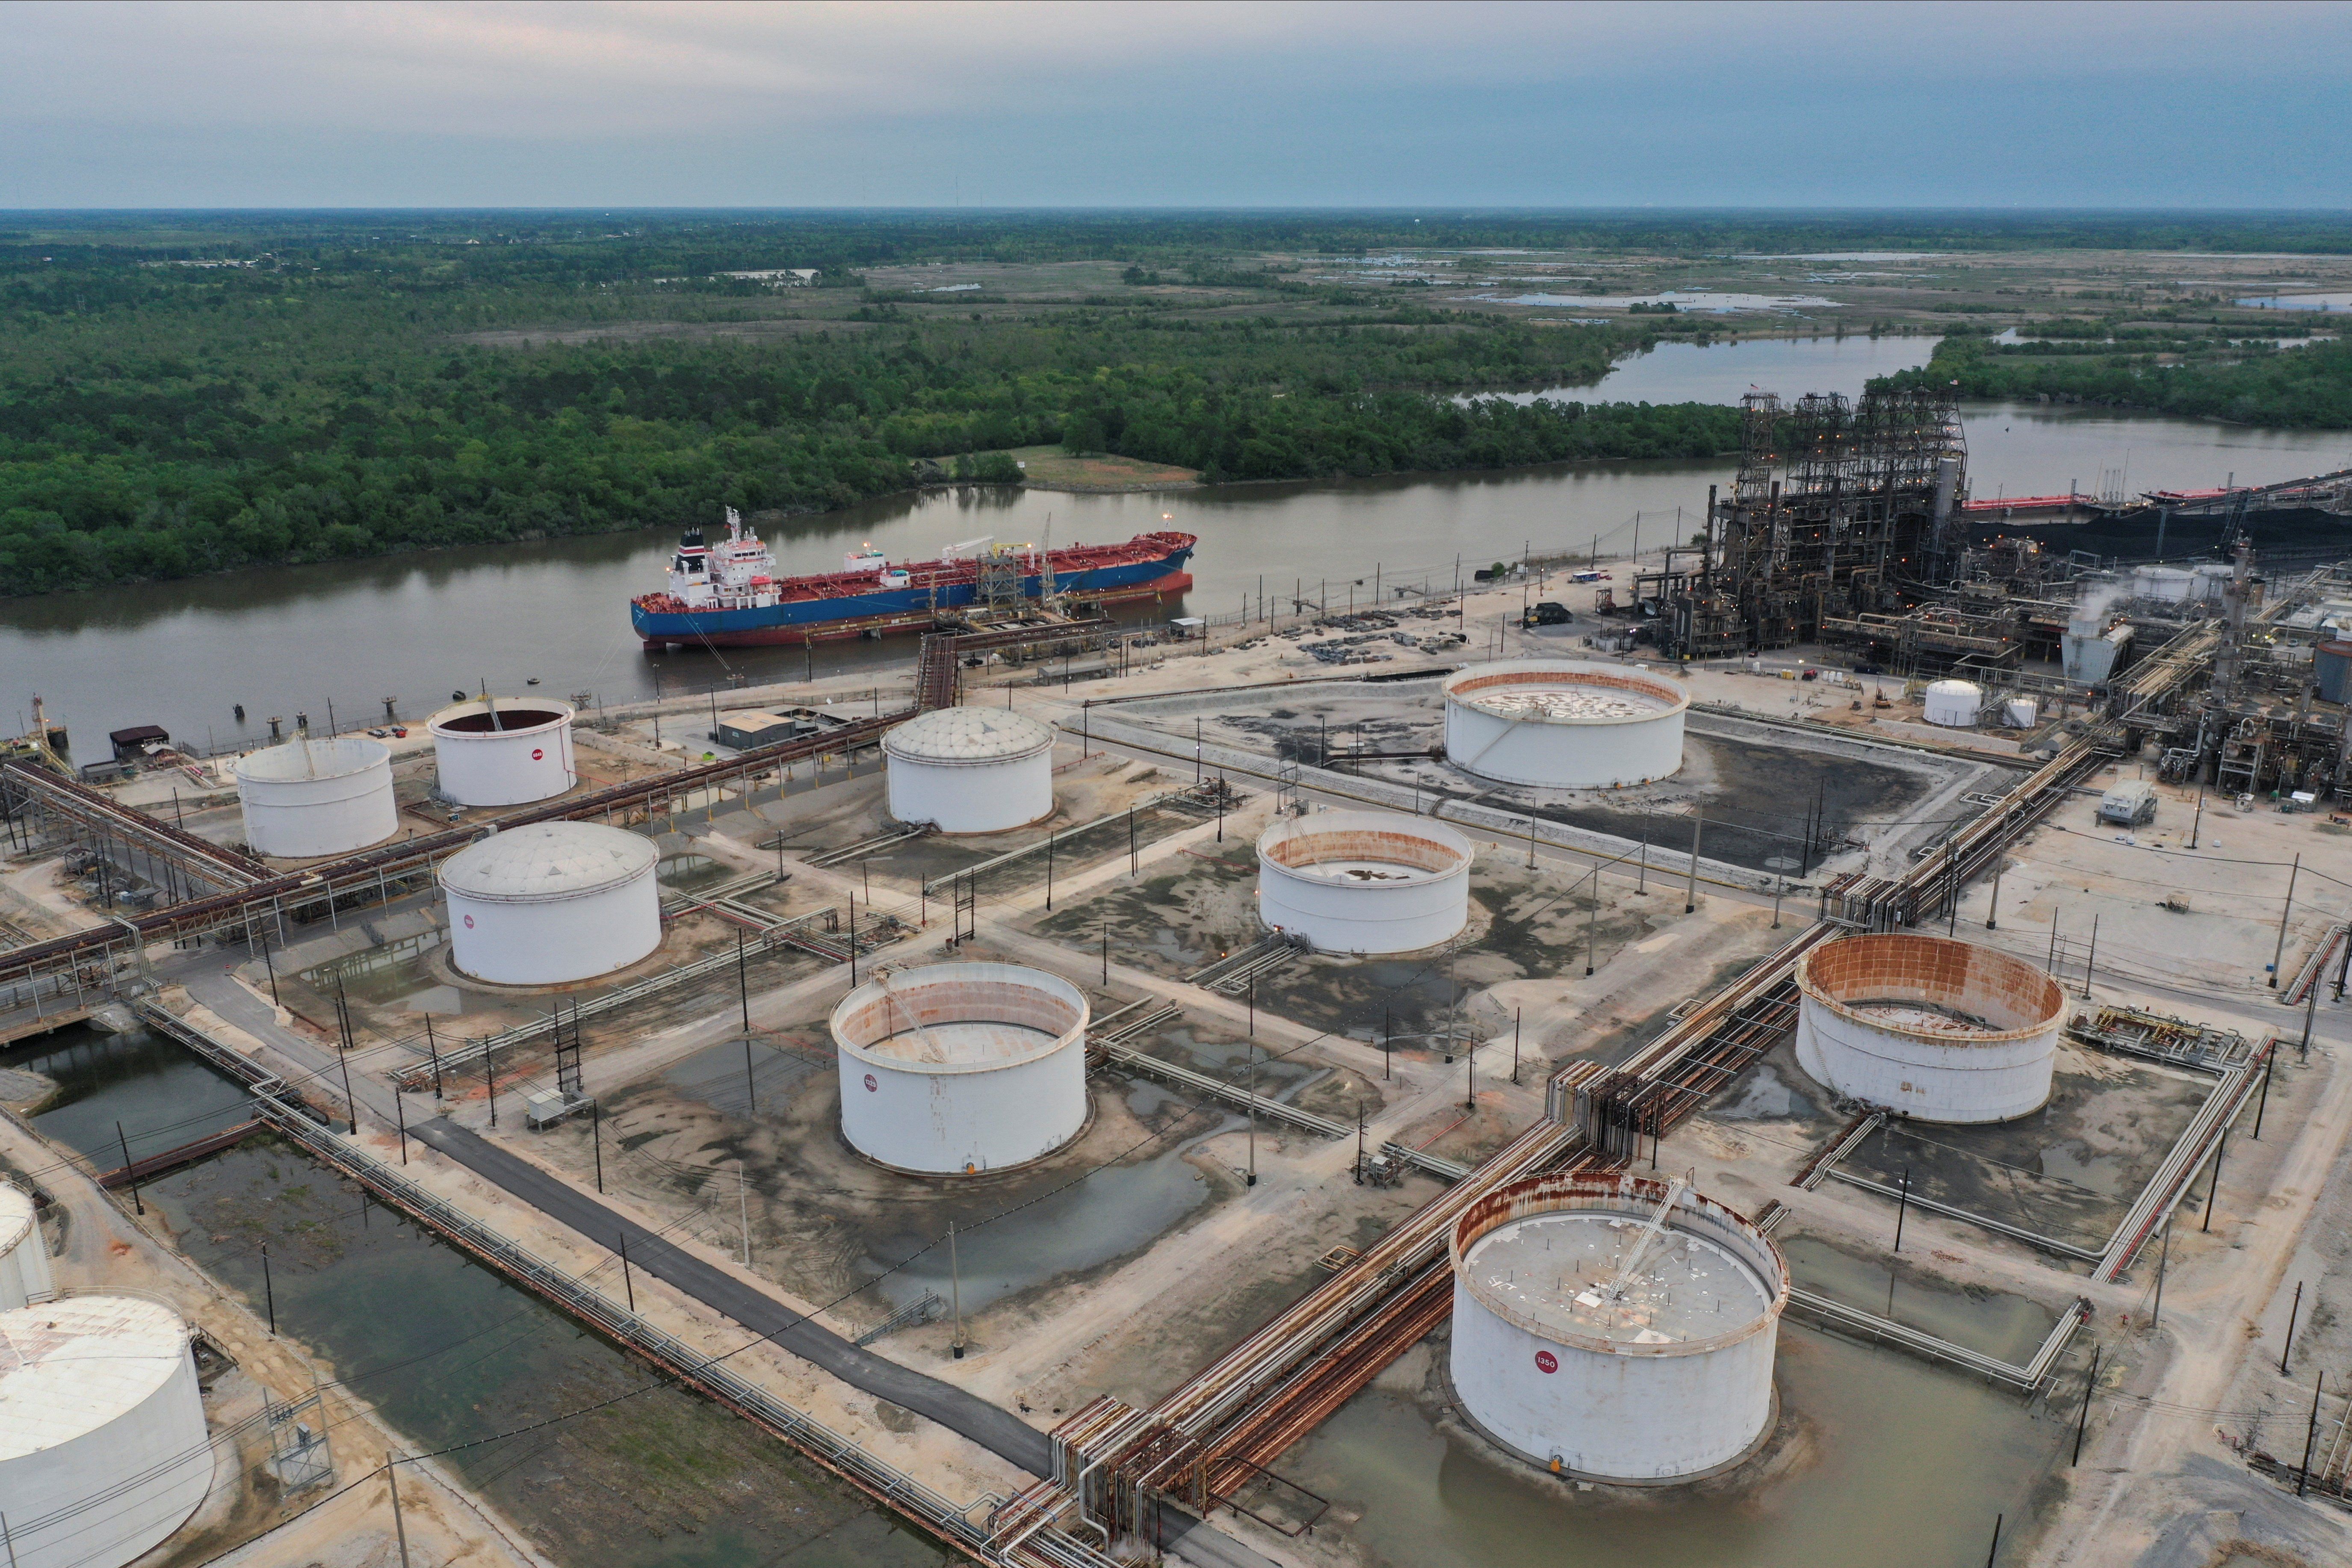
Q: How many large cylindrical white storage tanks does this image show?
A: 11